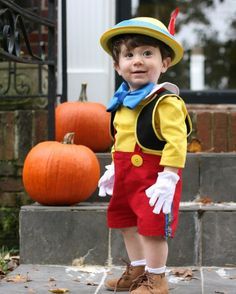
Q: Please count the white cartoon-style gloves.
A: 2